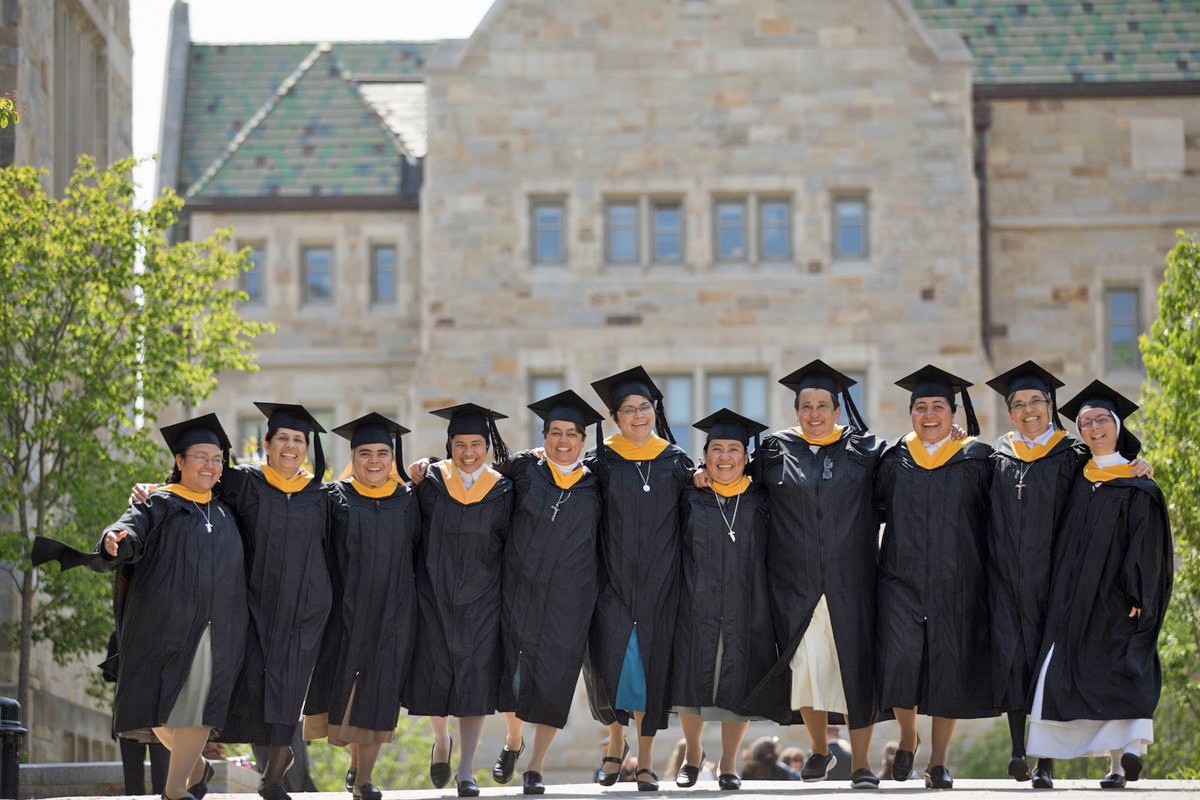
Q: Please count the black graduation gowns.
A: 11